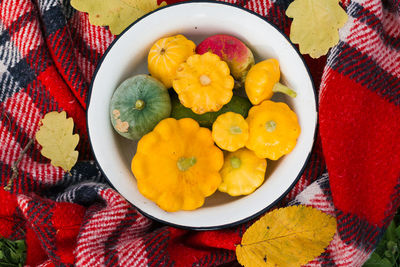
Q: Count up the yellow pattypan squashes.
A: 7